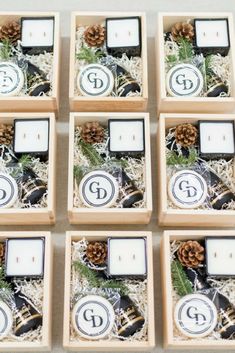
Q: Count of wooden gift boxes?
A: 9